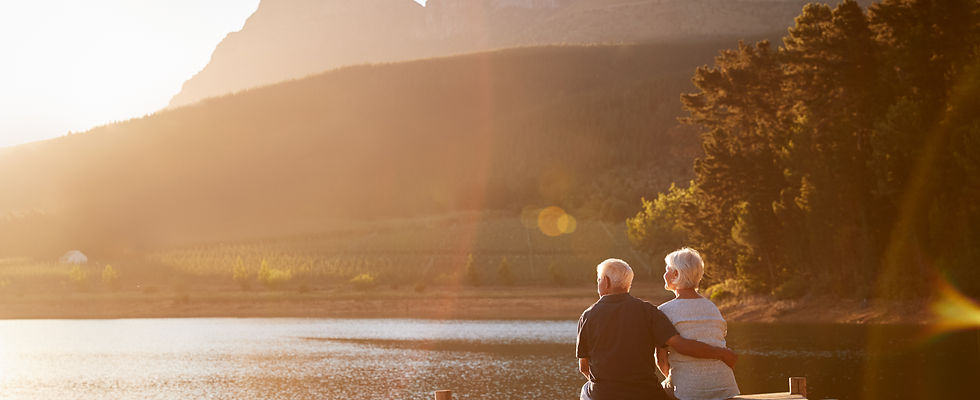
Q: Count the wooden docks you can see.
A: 1